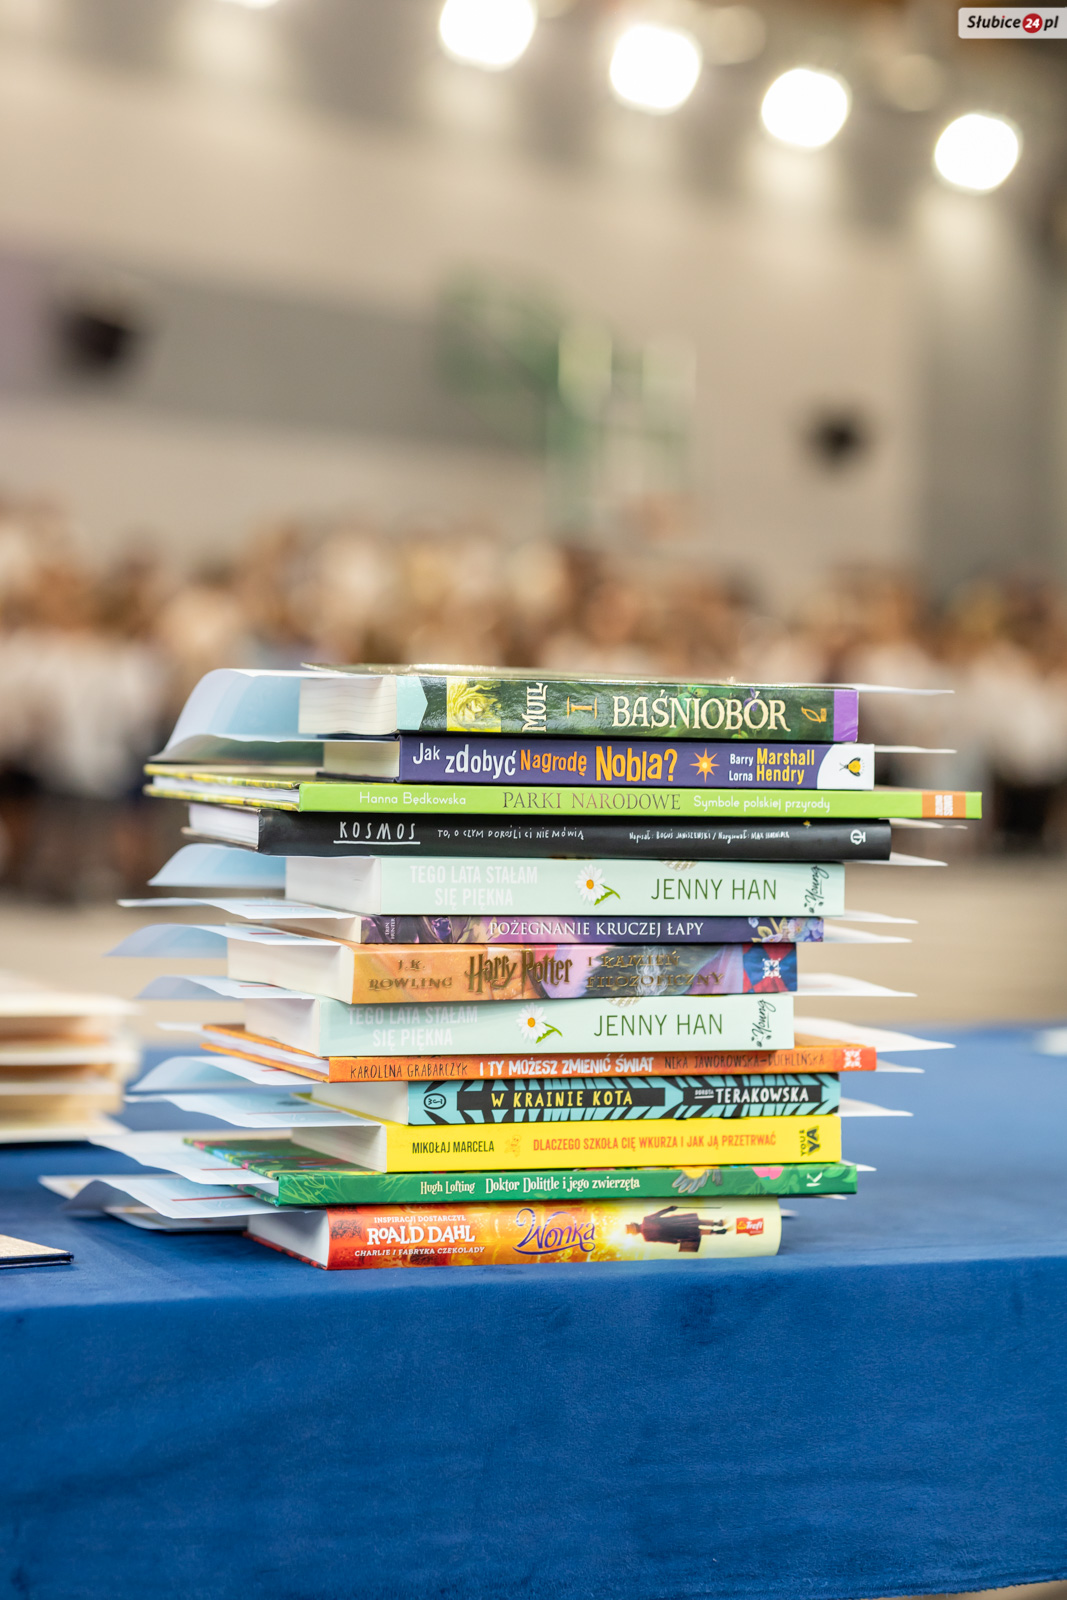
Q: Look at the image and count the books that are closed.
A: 13